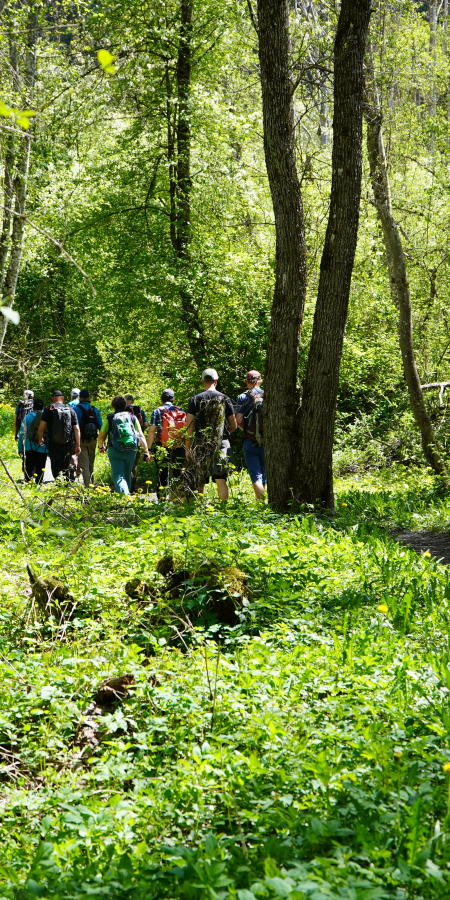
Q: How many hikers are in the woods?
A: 10